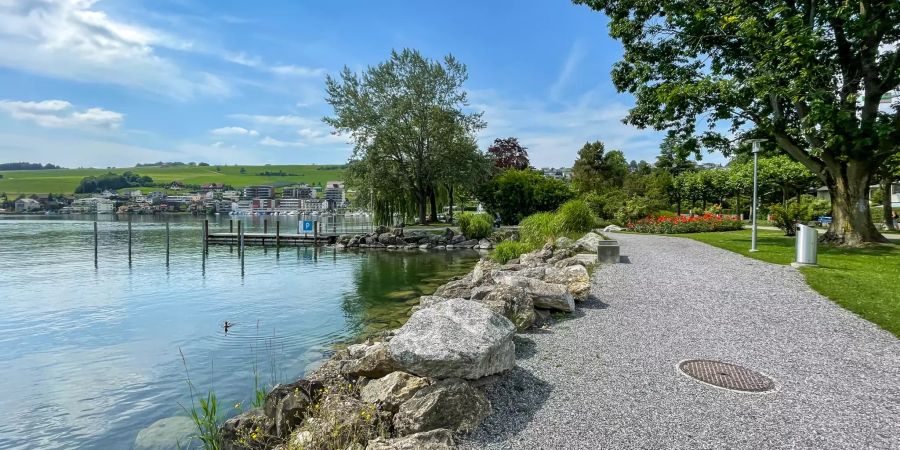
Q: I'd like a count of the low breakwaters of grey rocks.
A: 2